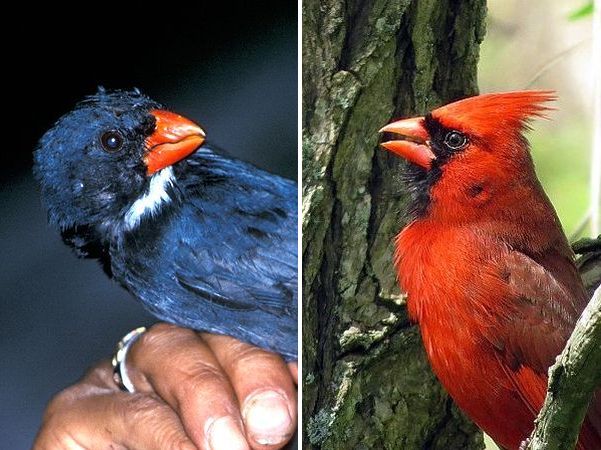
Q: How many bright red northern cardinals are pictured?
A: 1